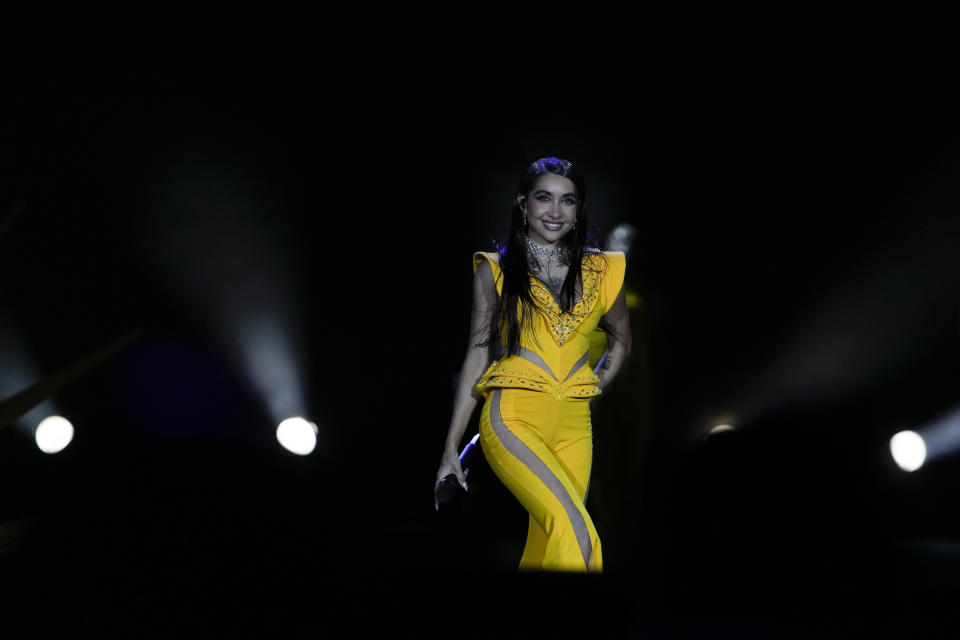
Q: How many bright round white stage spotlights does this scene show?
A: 3